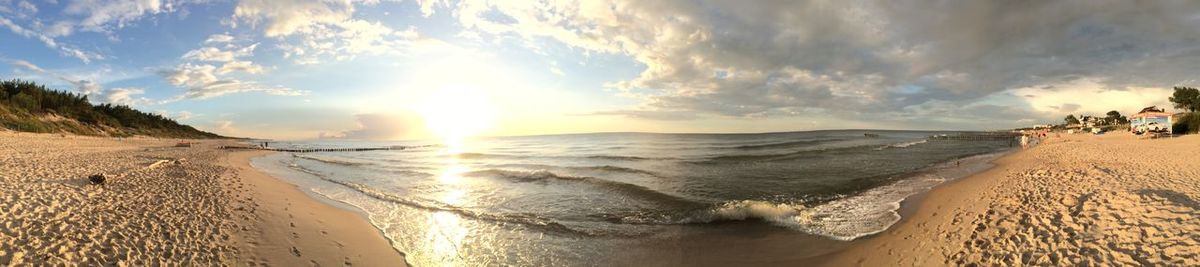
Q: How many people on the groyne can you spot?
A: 2